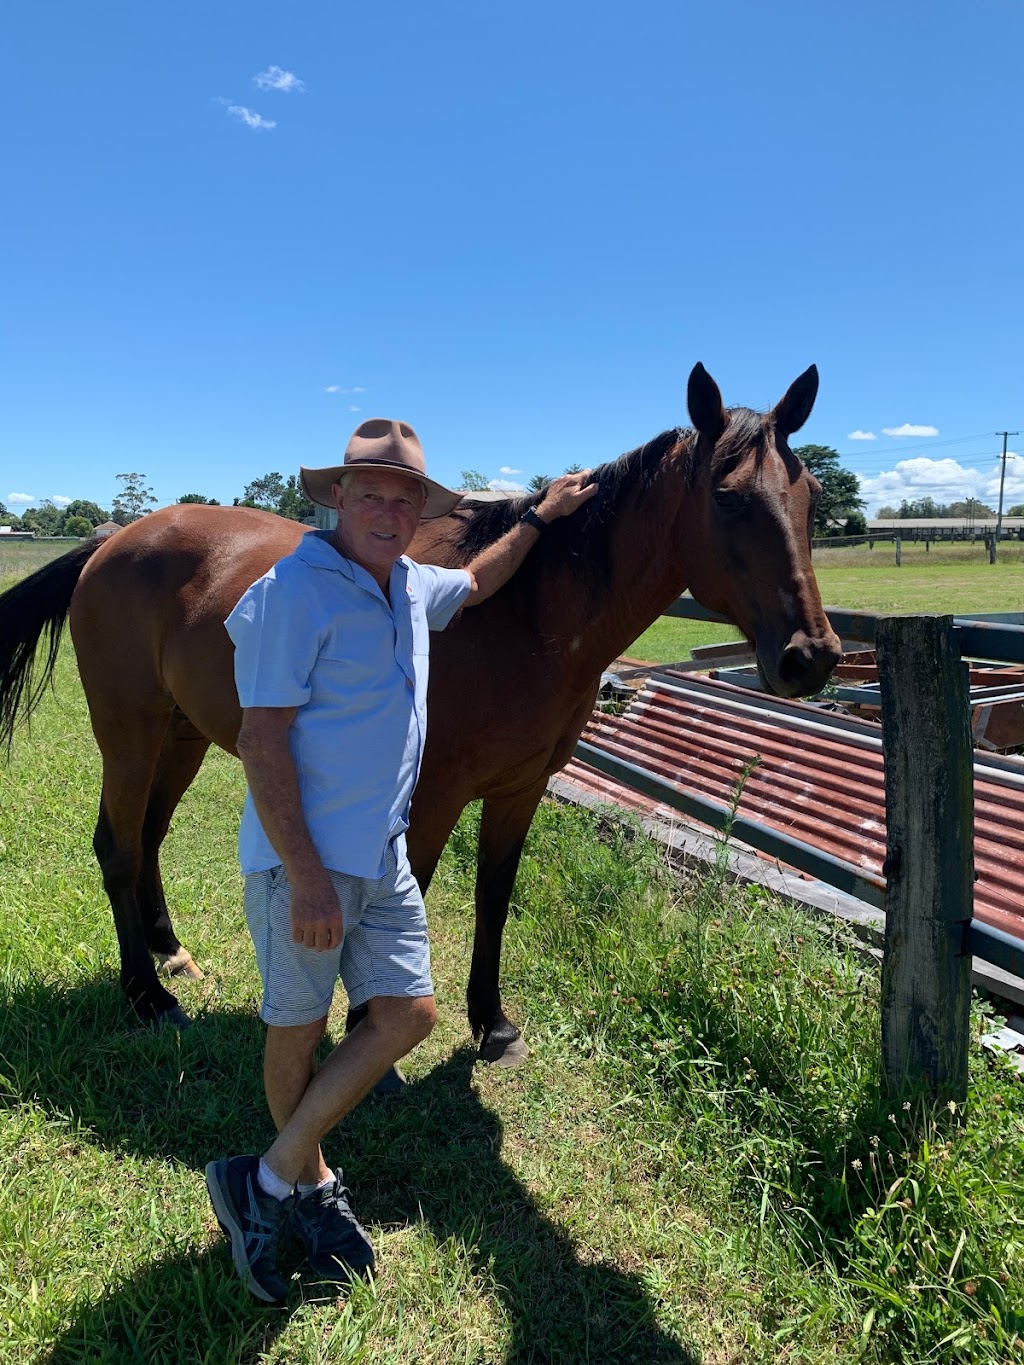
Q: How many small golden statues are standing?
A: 0